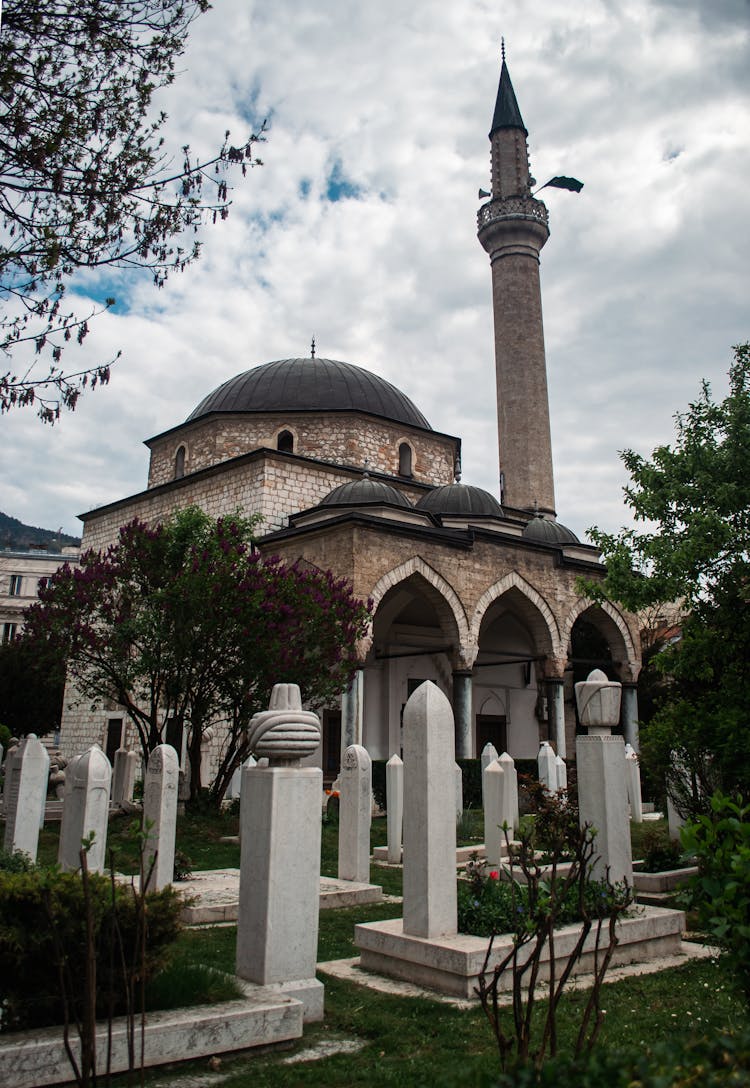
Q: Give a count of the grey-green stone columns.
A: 4